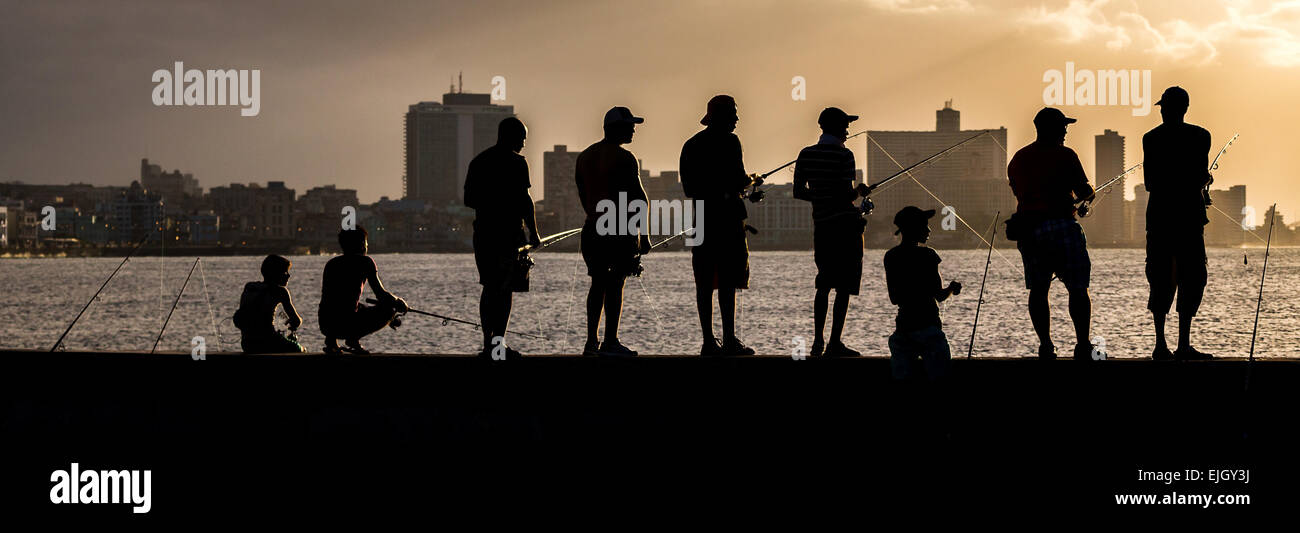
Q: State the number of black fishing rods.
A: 11